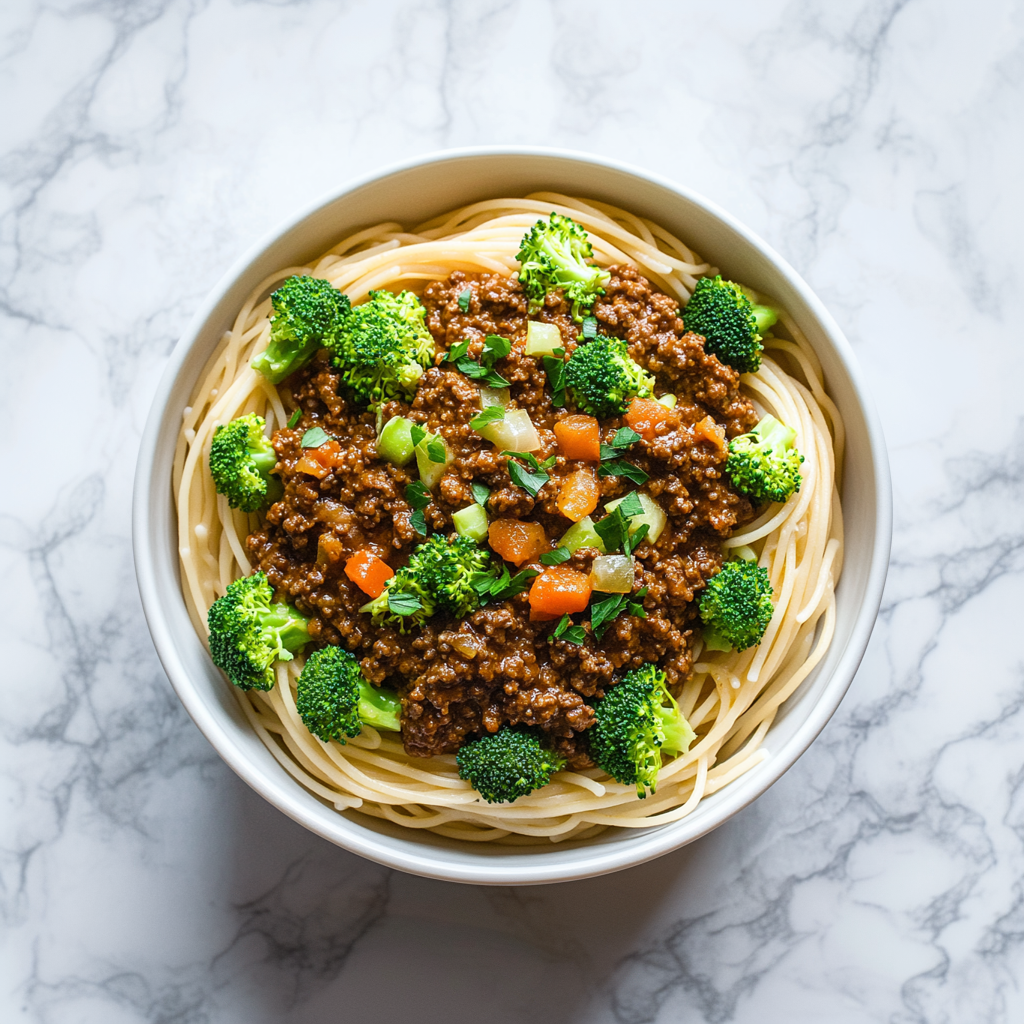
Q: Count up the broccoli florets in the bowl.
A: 13